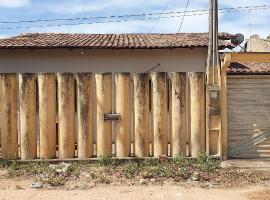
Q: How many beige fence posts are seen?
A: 11